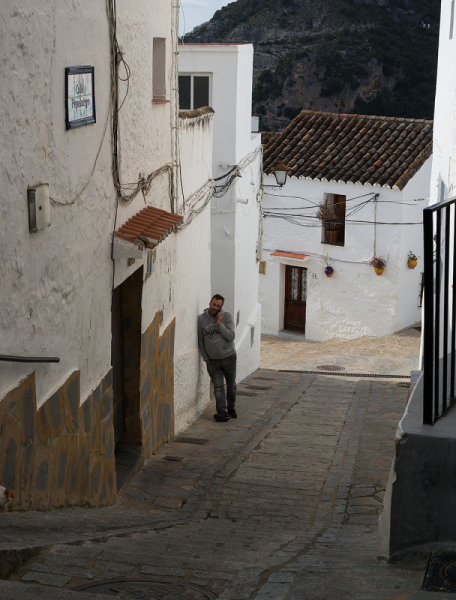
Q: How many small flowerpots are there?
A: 3